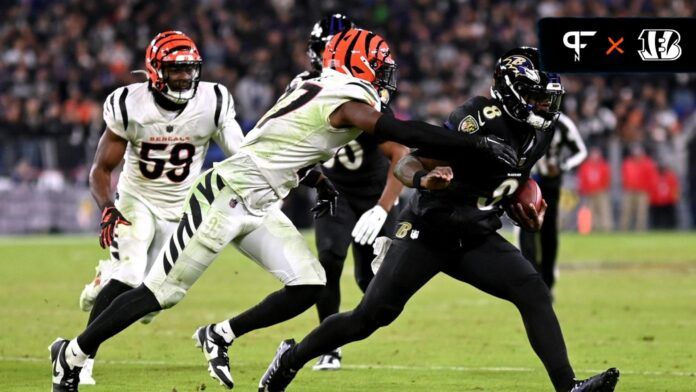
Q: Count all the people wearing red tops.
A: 3